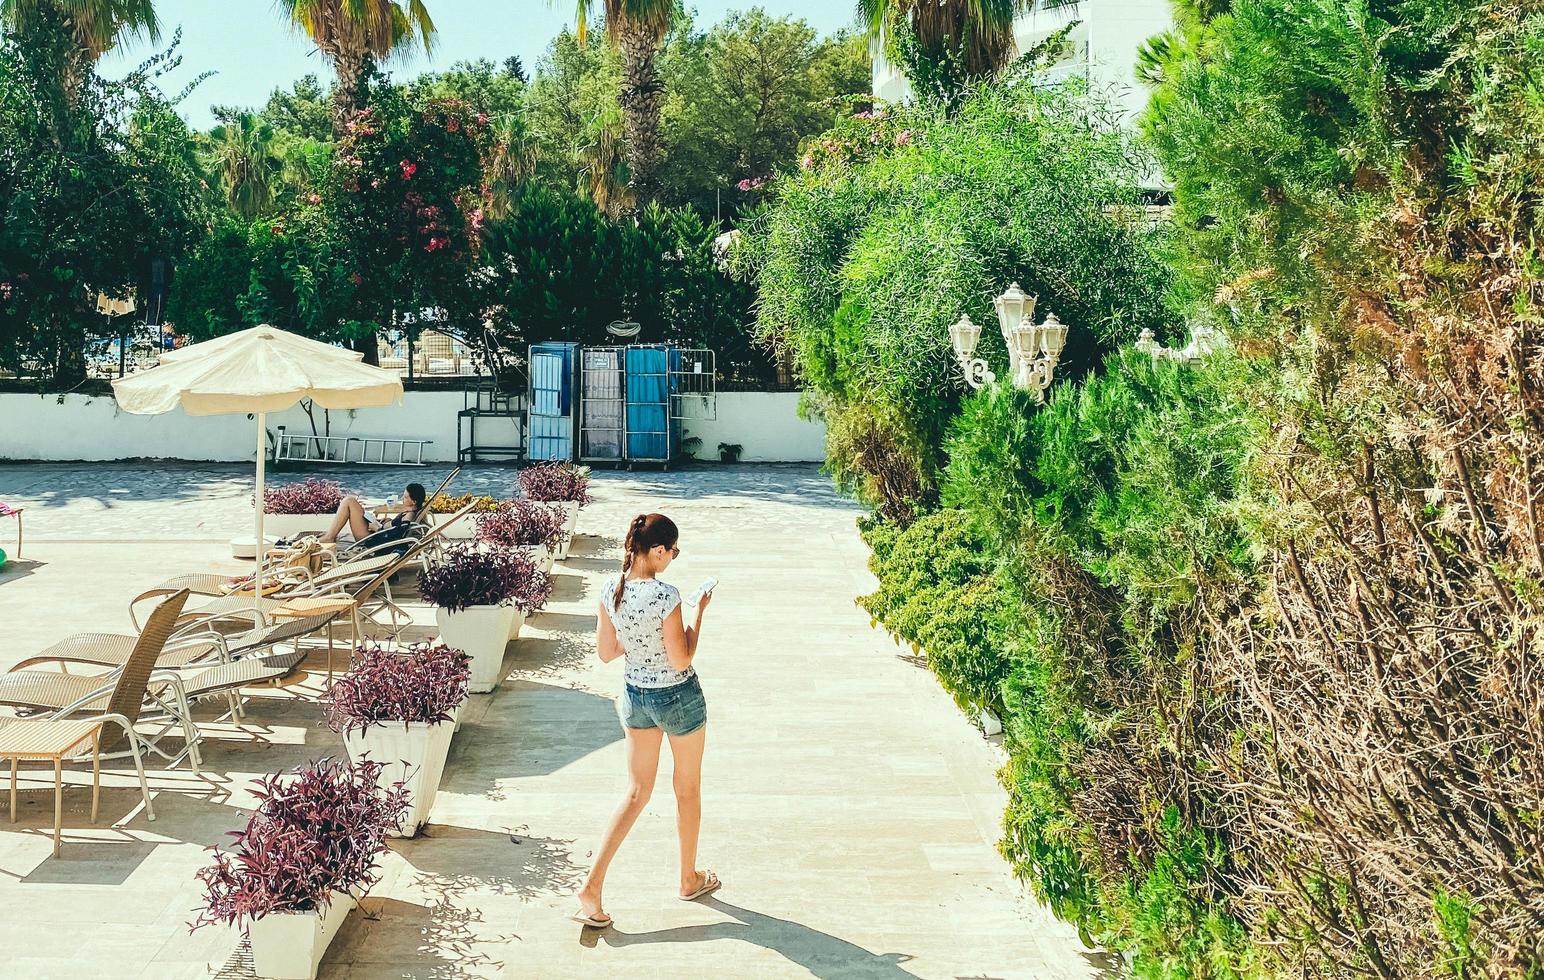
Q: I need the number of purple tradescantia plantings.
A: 6